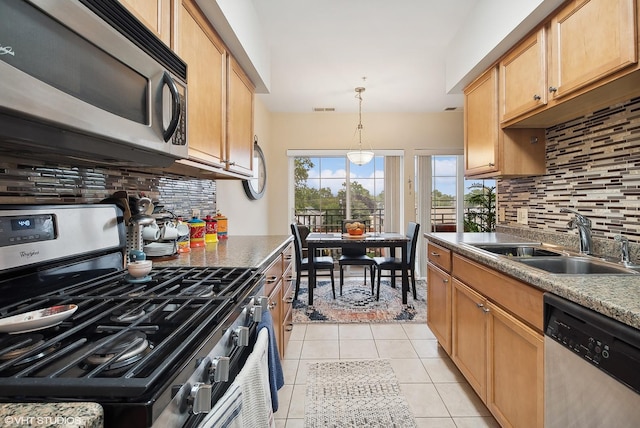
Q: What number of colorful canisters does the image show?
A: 4